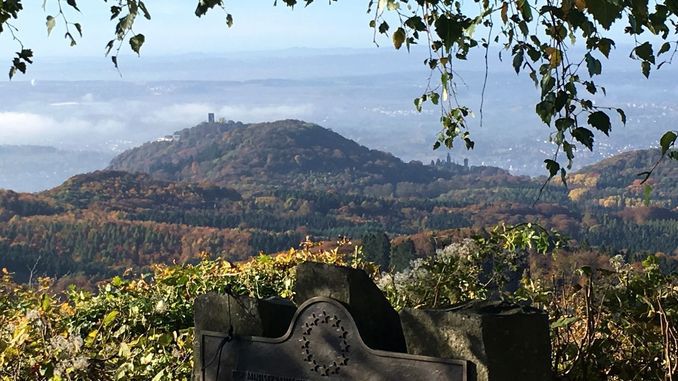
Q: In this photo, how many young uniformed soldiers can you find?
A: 0